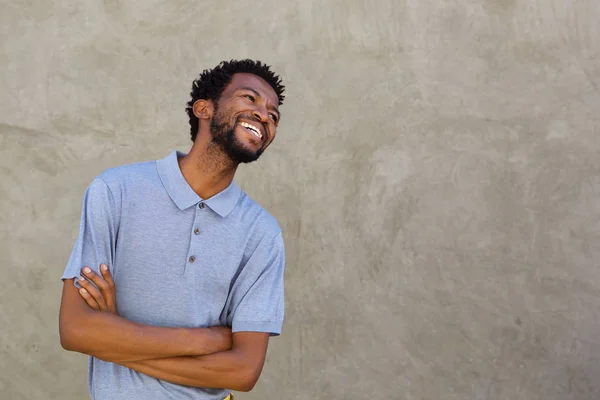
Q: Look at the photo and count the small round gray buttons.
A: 3